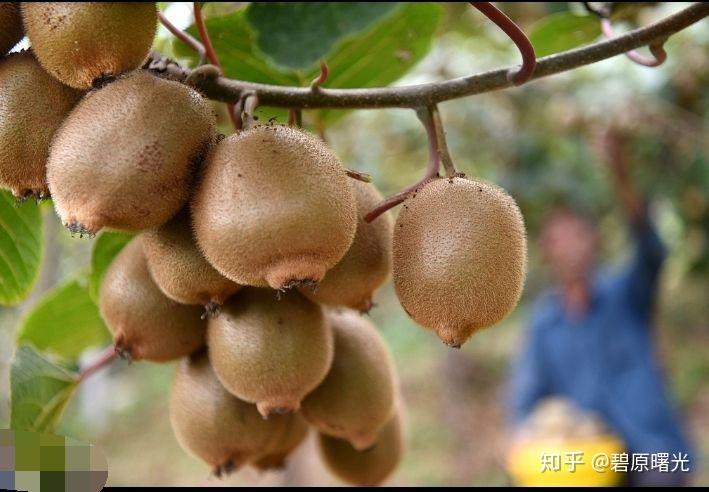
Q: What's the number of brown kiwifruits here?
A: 14